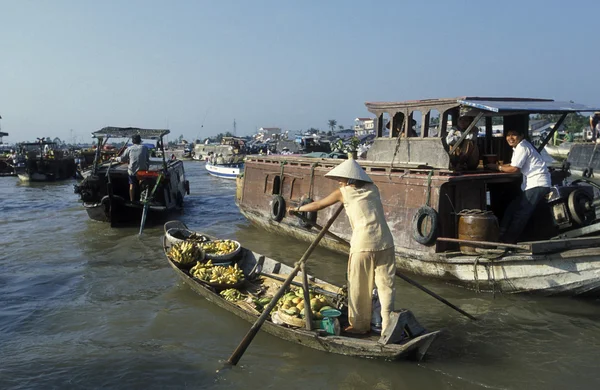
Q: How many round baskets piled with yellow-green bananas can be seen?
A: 3